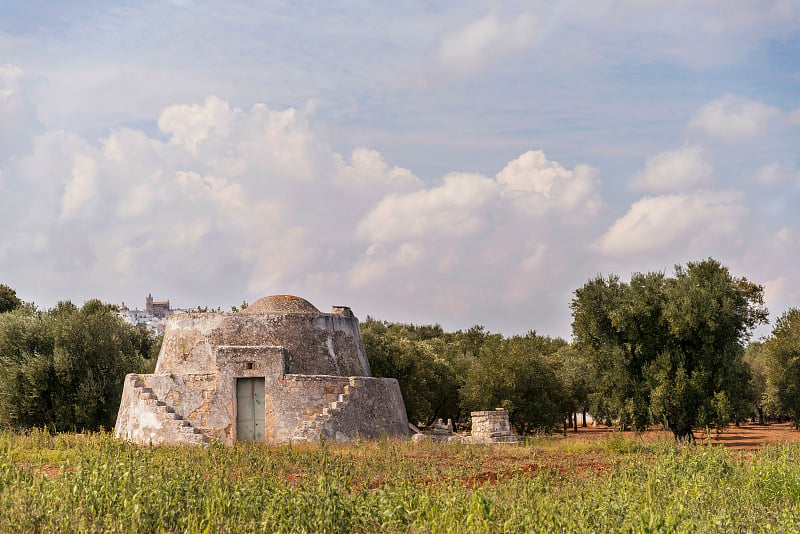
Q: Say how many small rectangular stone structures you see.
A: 1